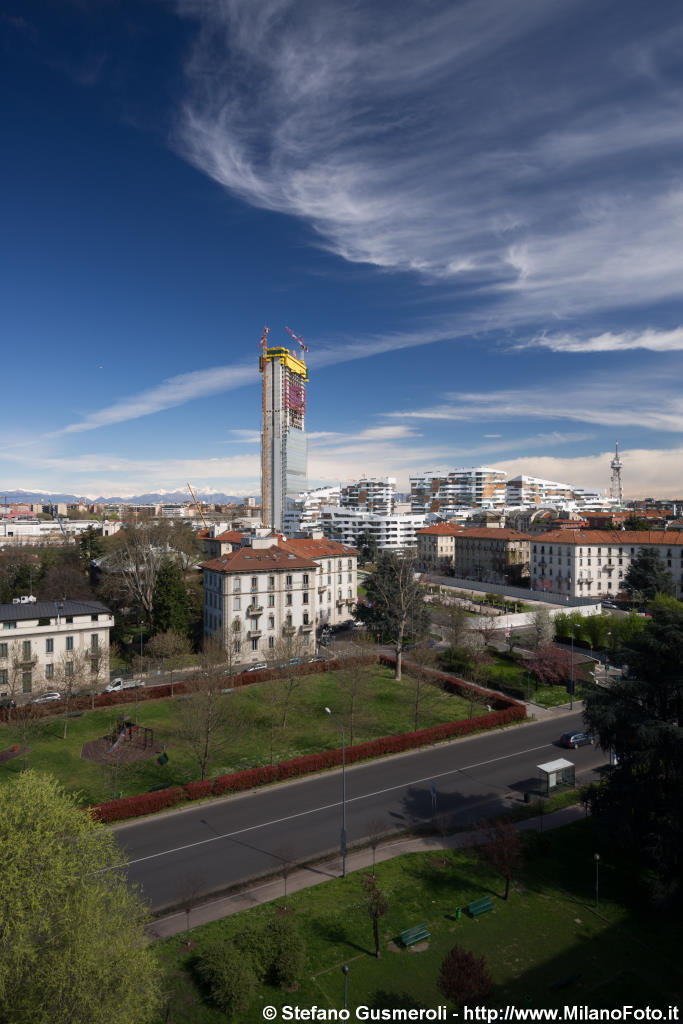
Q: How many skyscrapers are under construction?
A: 1